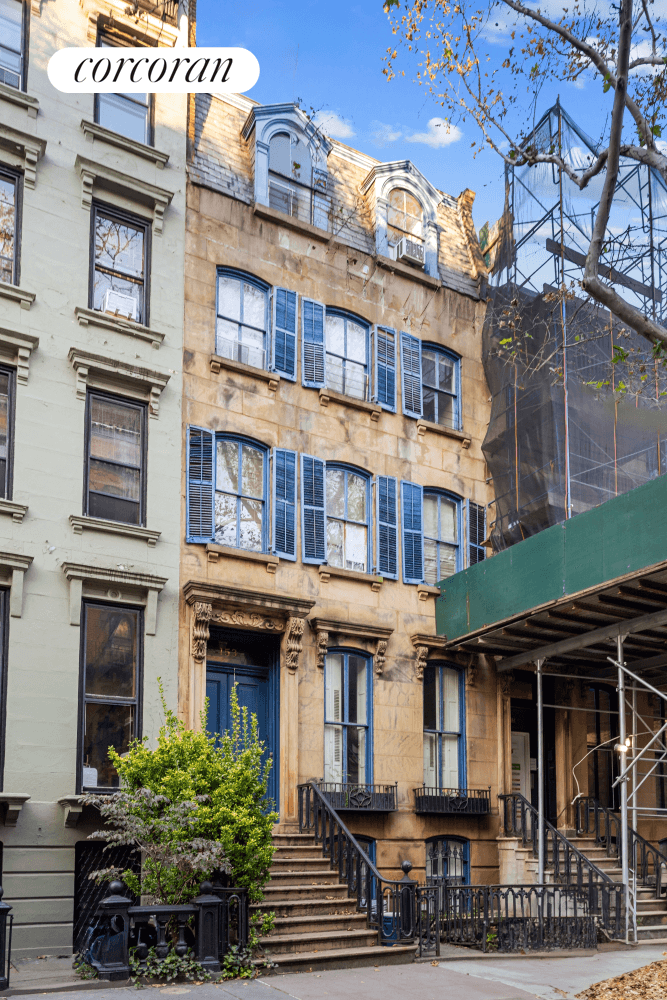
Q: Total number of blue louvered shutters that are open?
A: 10